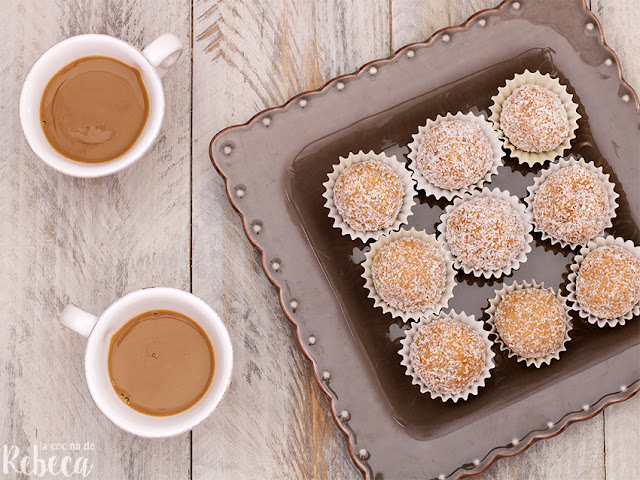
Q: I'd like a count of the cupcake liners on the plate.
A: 9